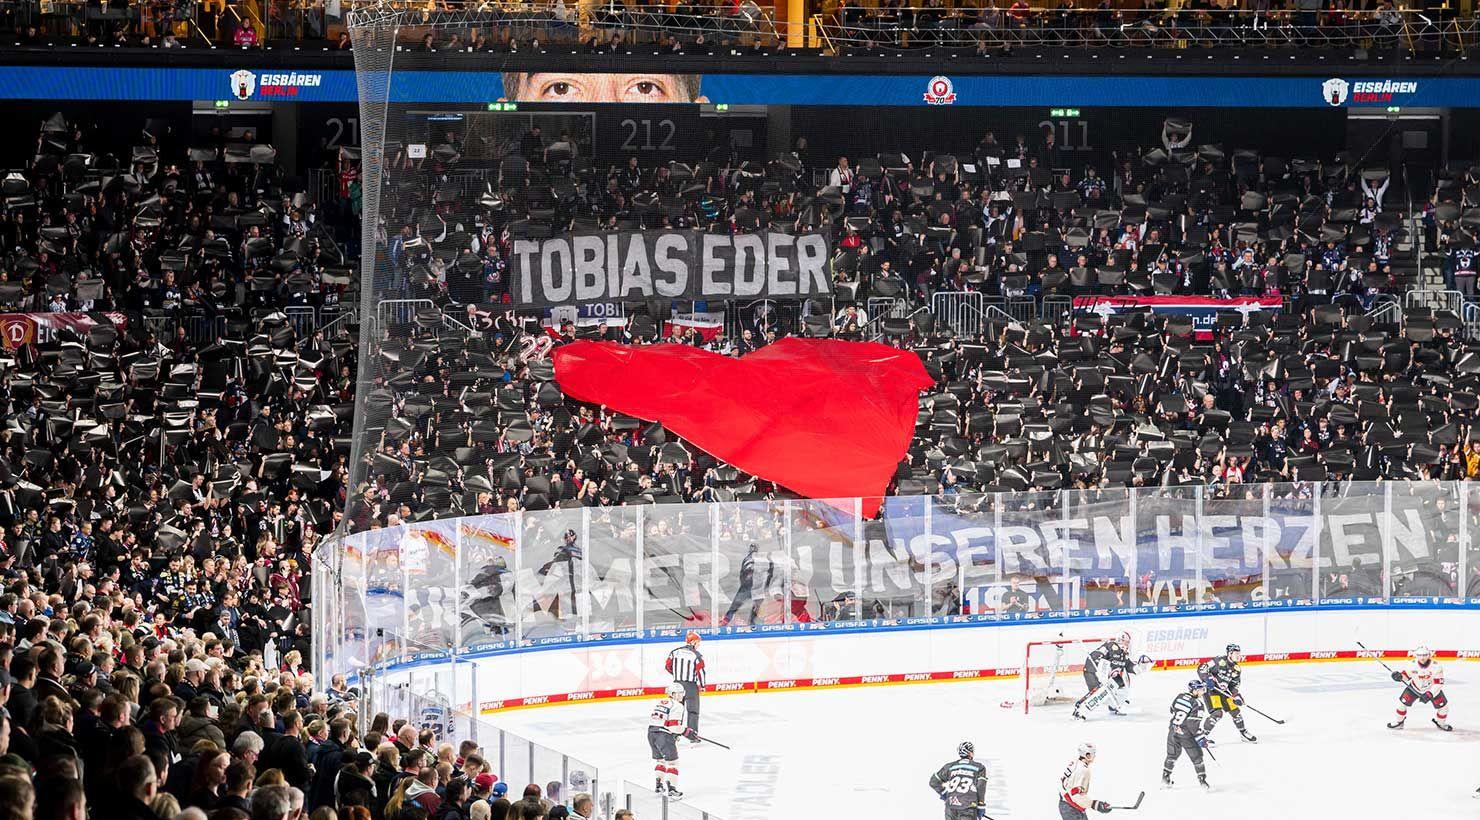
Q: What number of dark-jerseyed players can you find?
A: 4